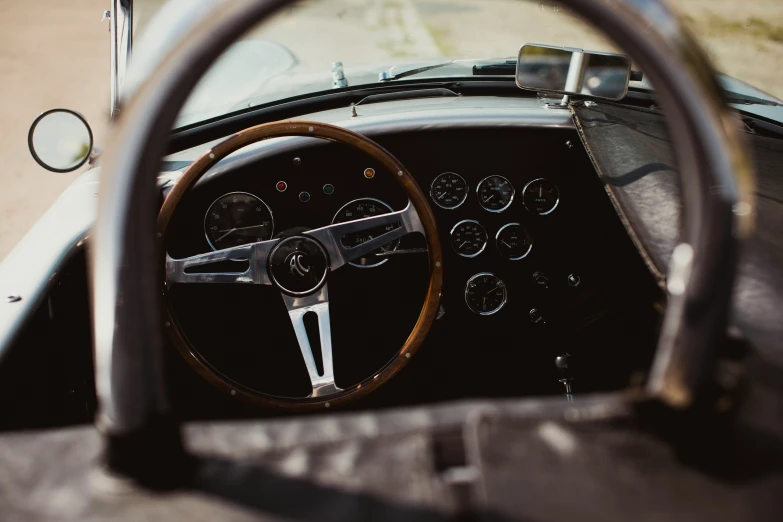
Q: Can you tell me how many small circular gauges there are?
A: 6